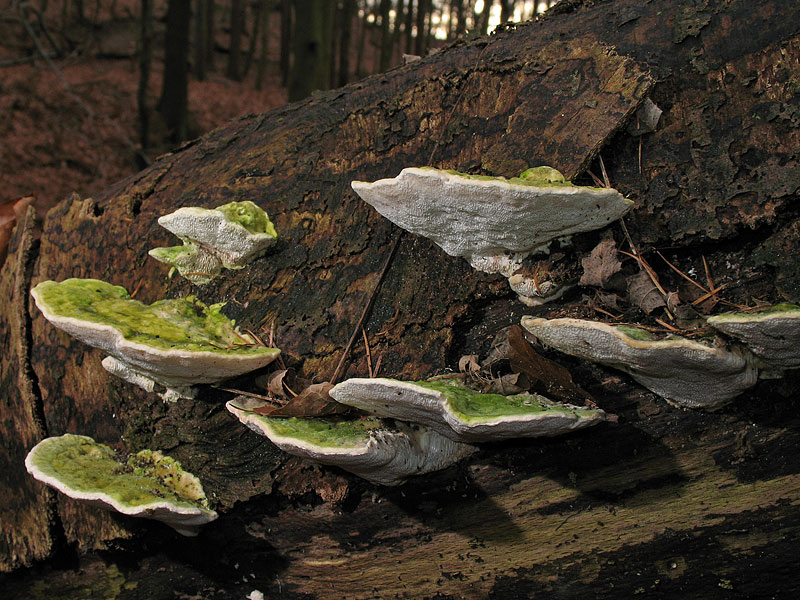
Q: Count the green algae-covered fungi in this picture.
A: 8